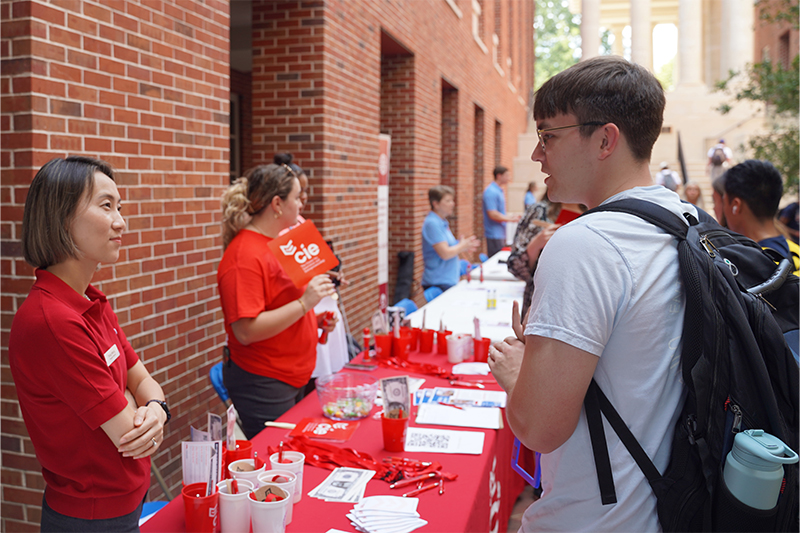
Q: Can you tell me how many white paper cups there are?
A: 7